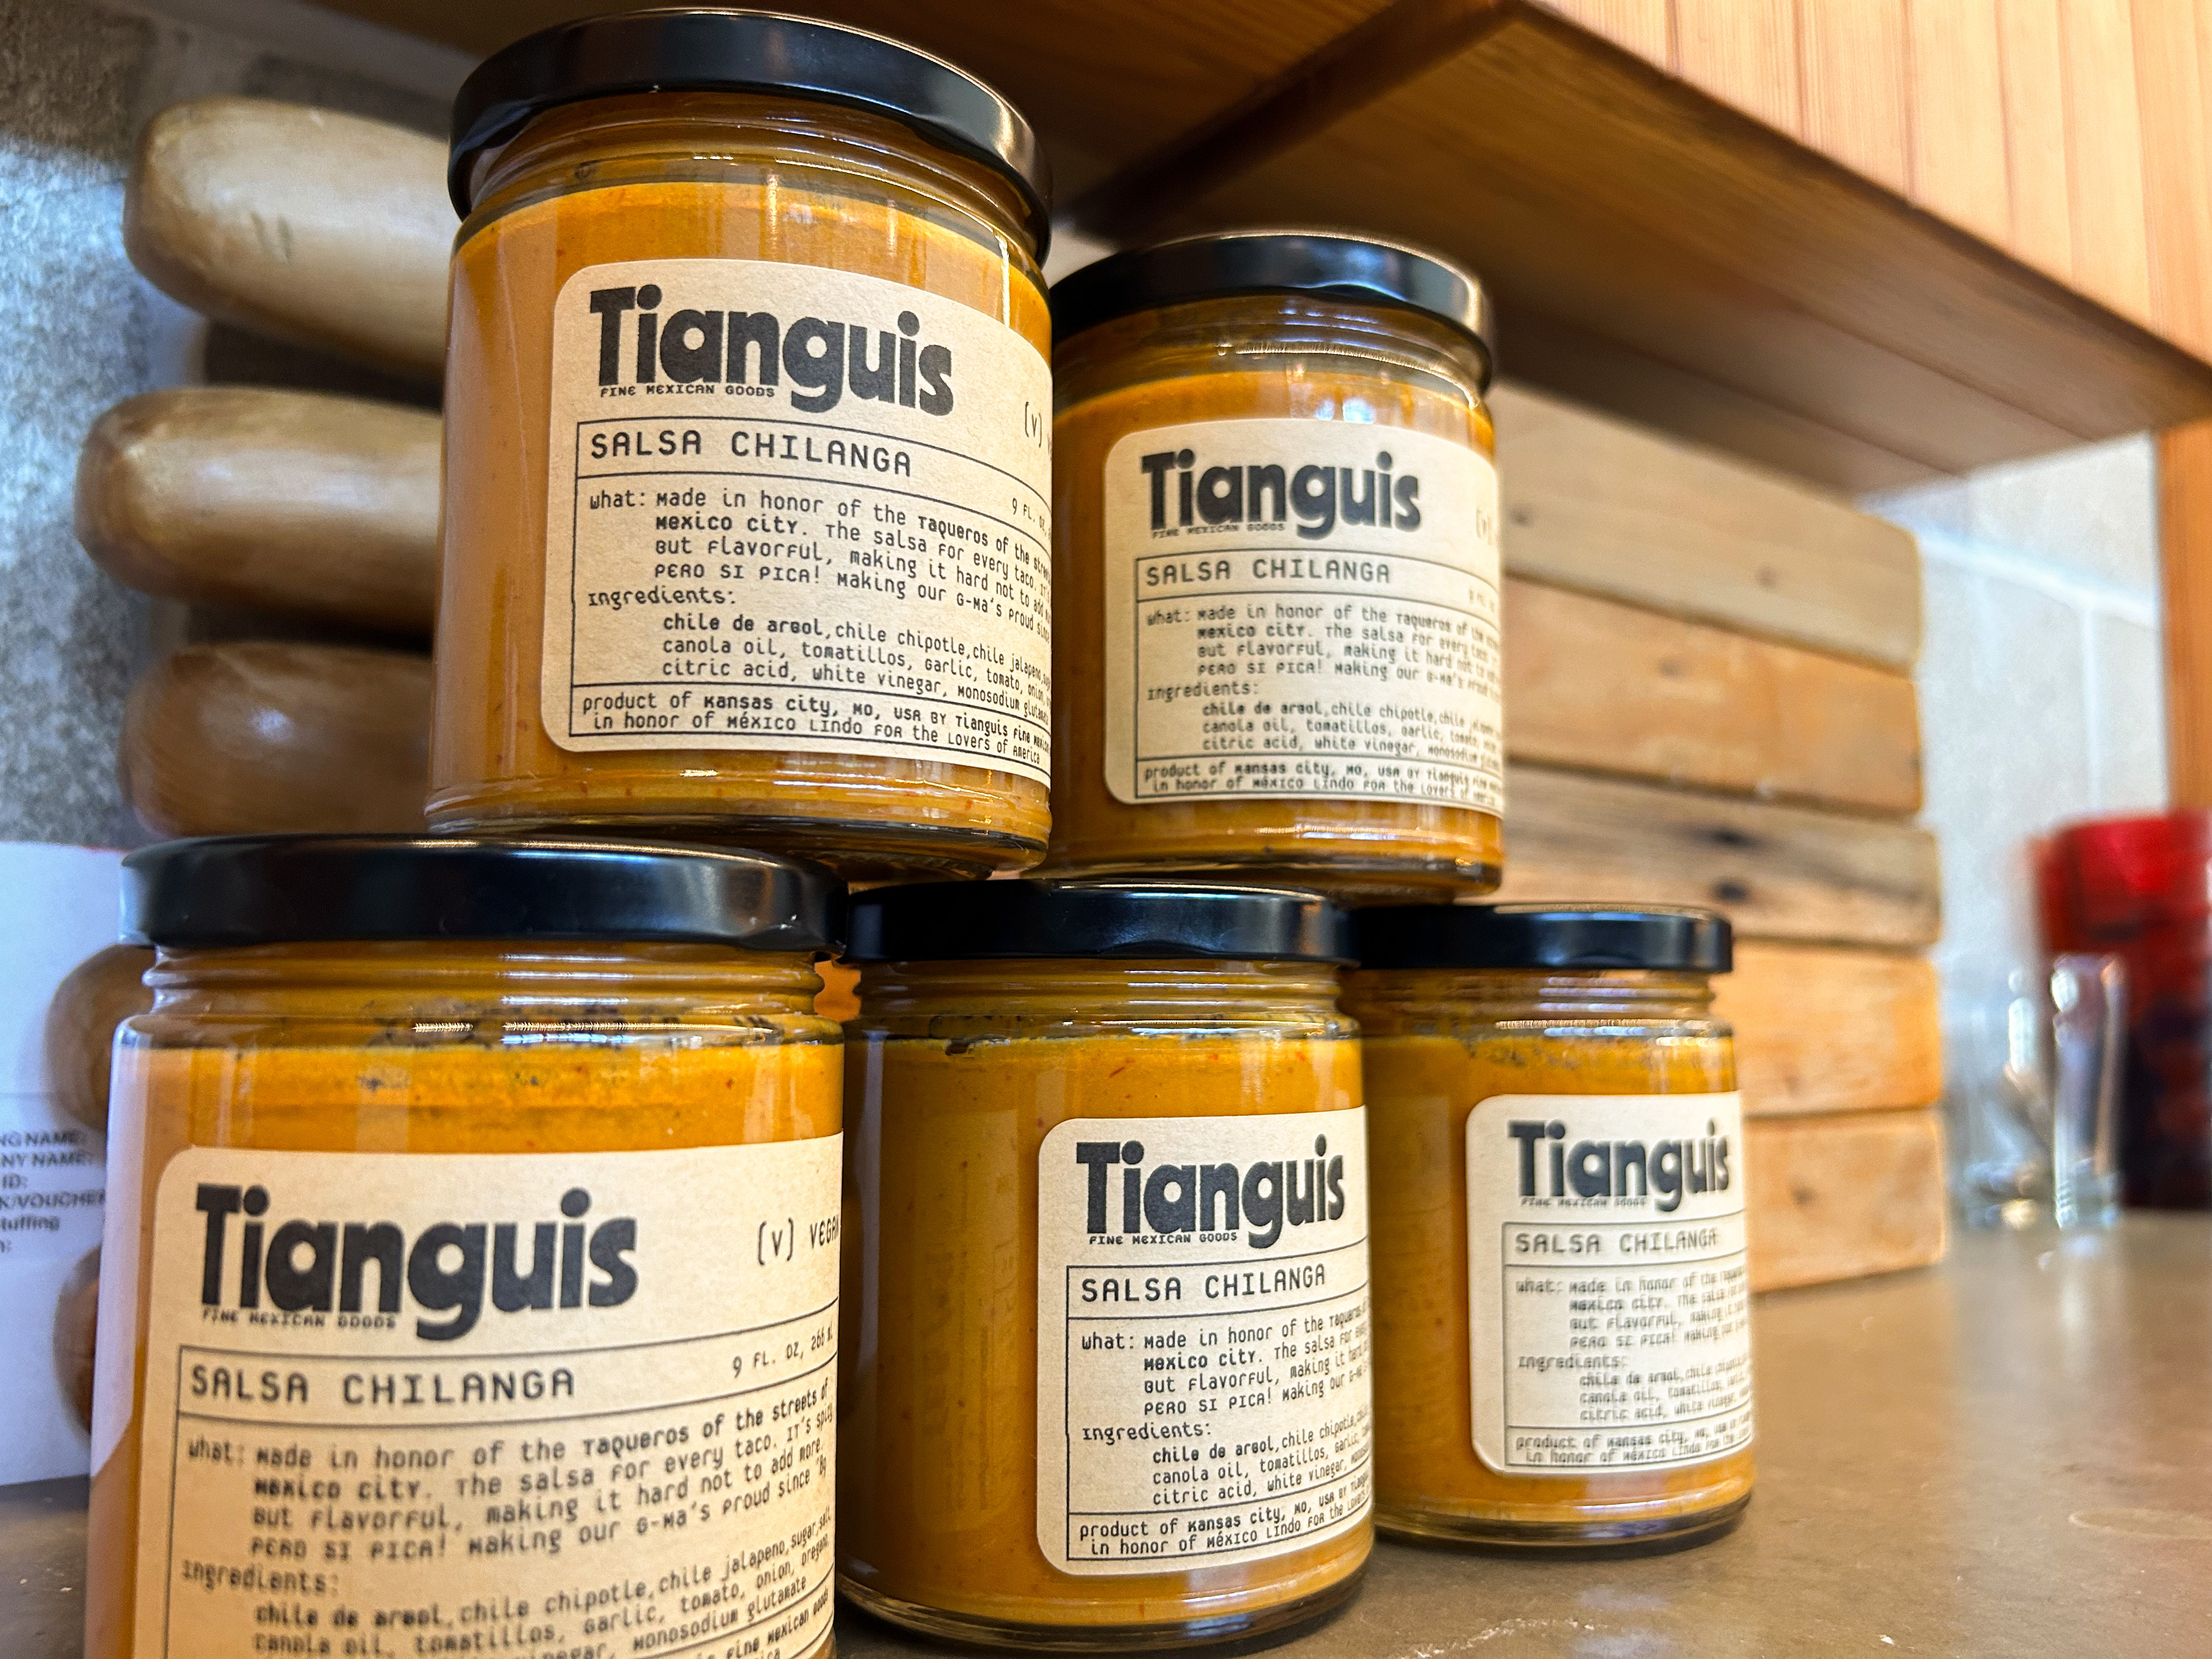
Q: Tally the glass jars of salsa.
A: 5